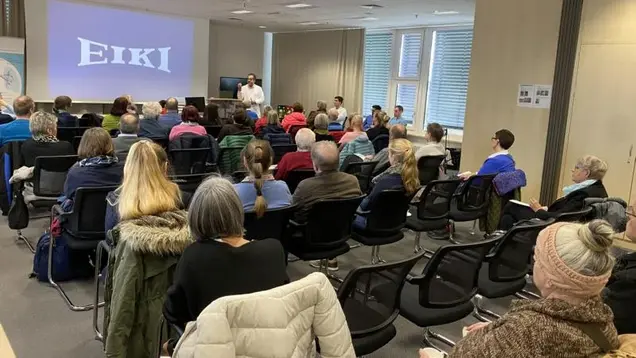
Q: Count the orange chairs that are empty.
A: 0